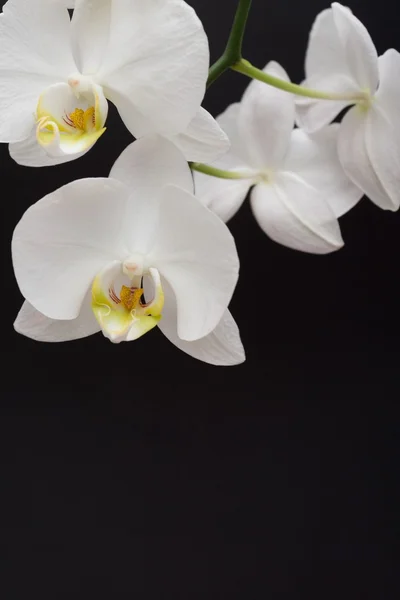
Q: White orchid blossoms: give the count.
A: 4